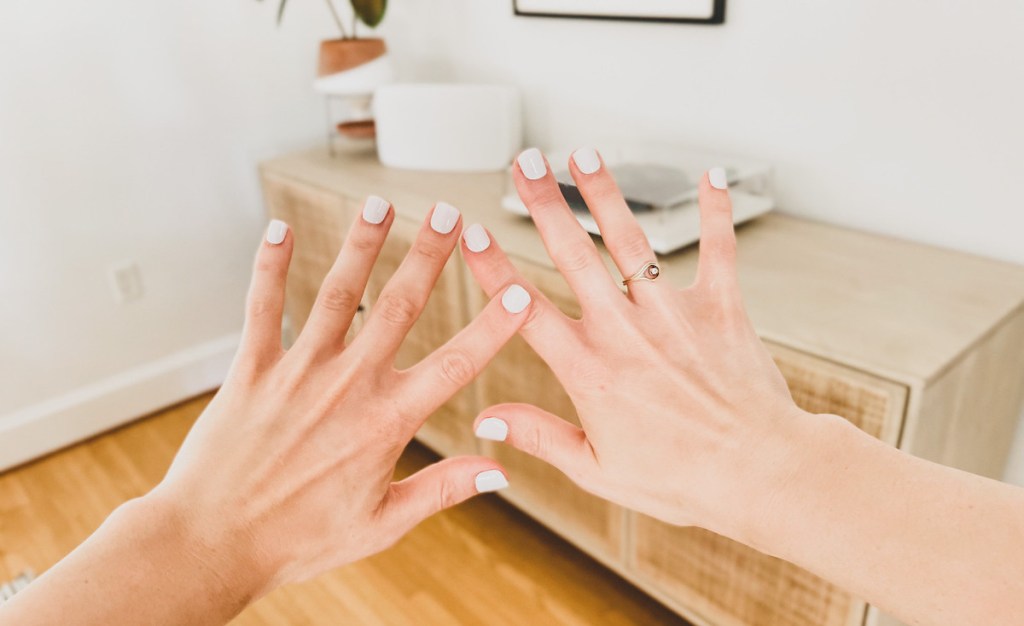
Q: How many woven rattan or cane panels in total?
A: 4